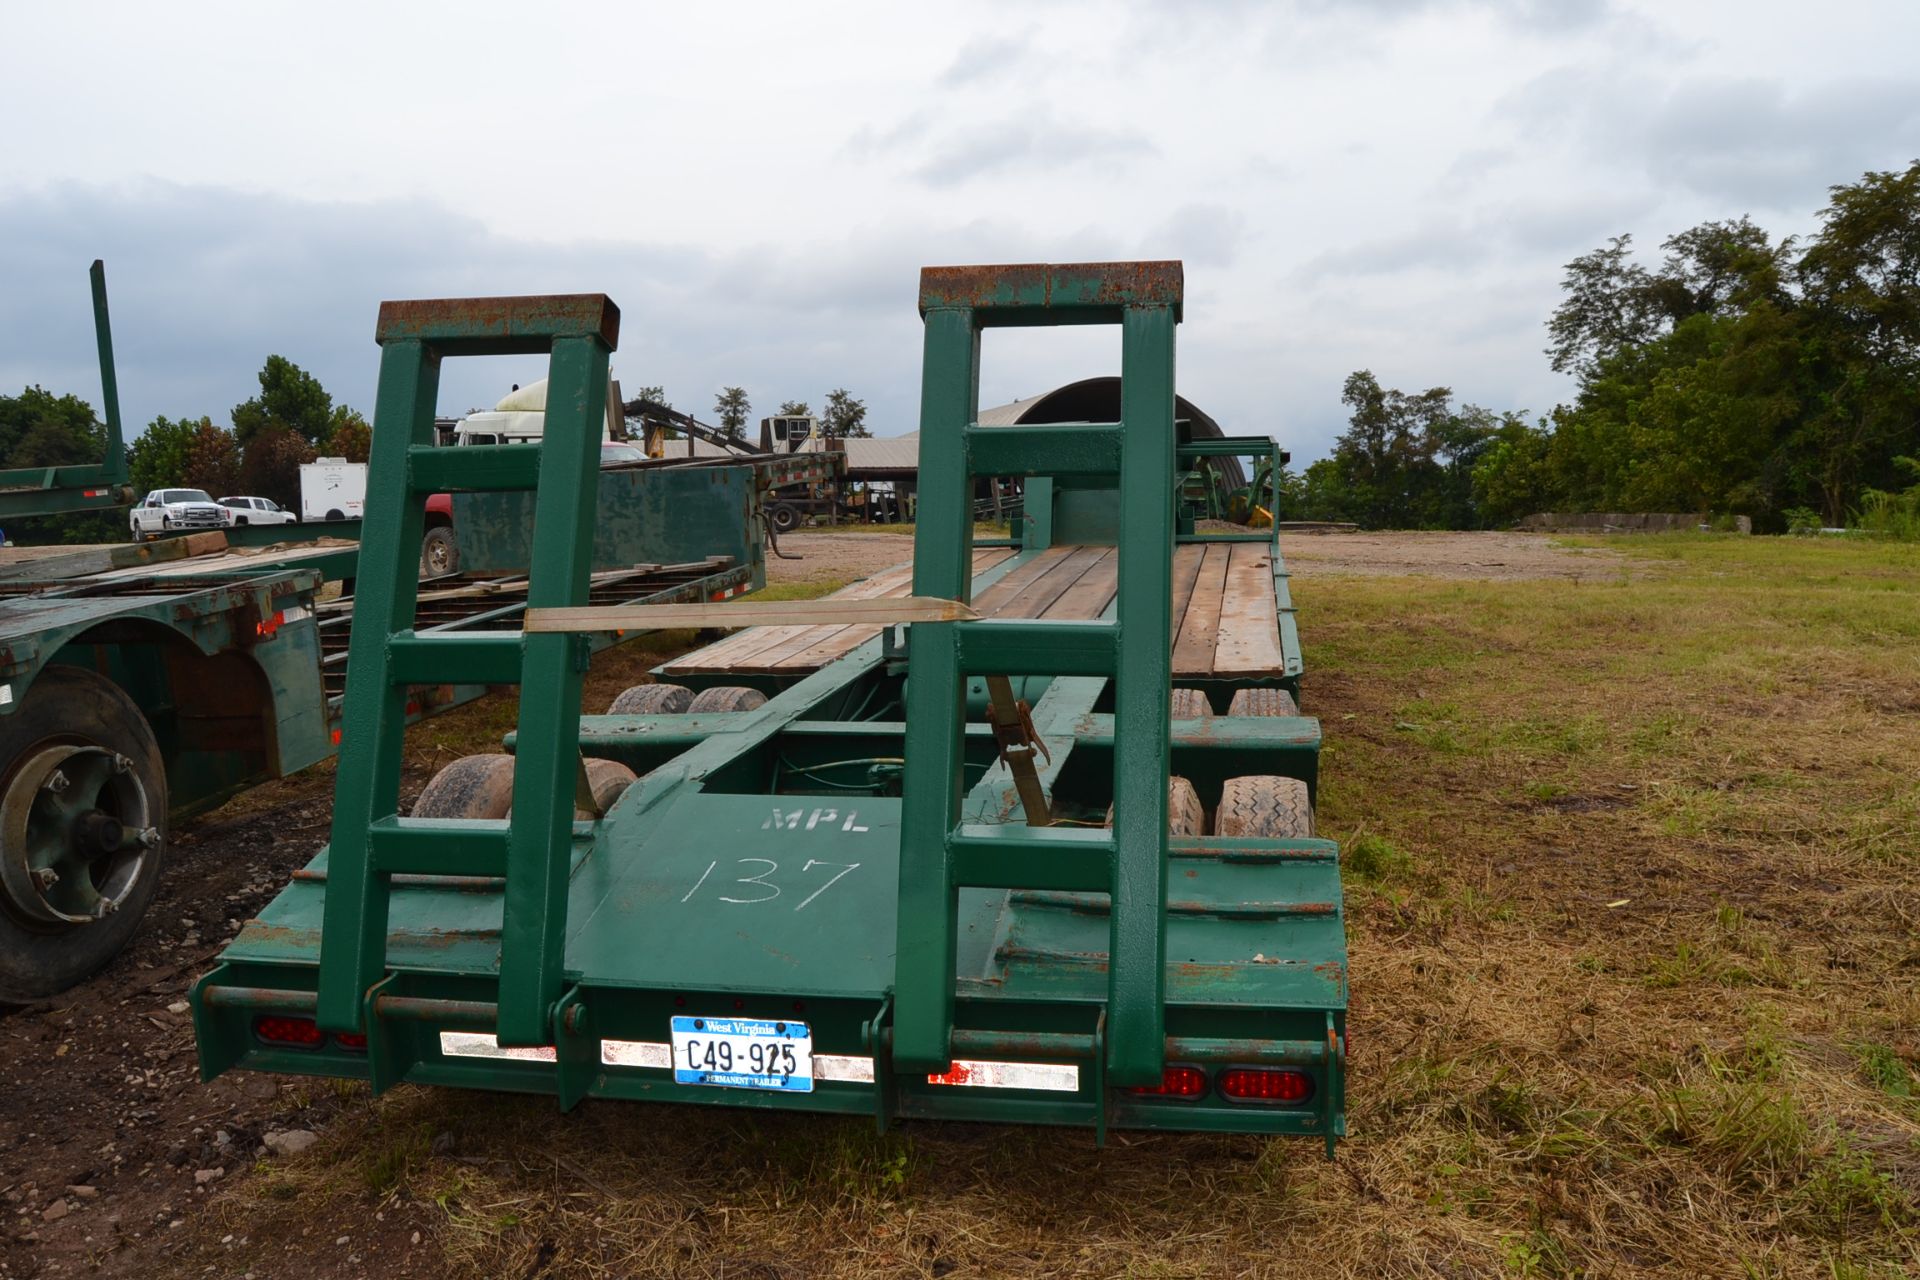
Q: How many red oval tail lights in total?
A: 4